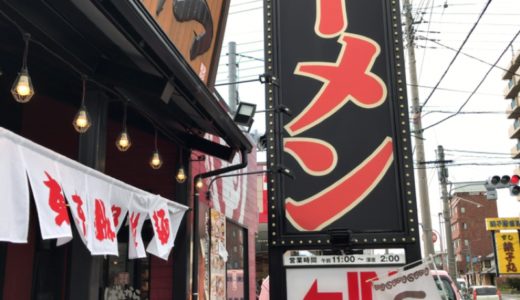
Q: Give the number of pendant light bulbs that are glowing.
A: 6